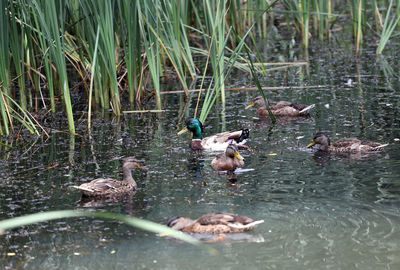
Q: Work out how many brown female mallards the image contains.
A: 5